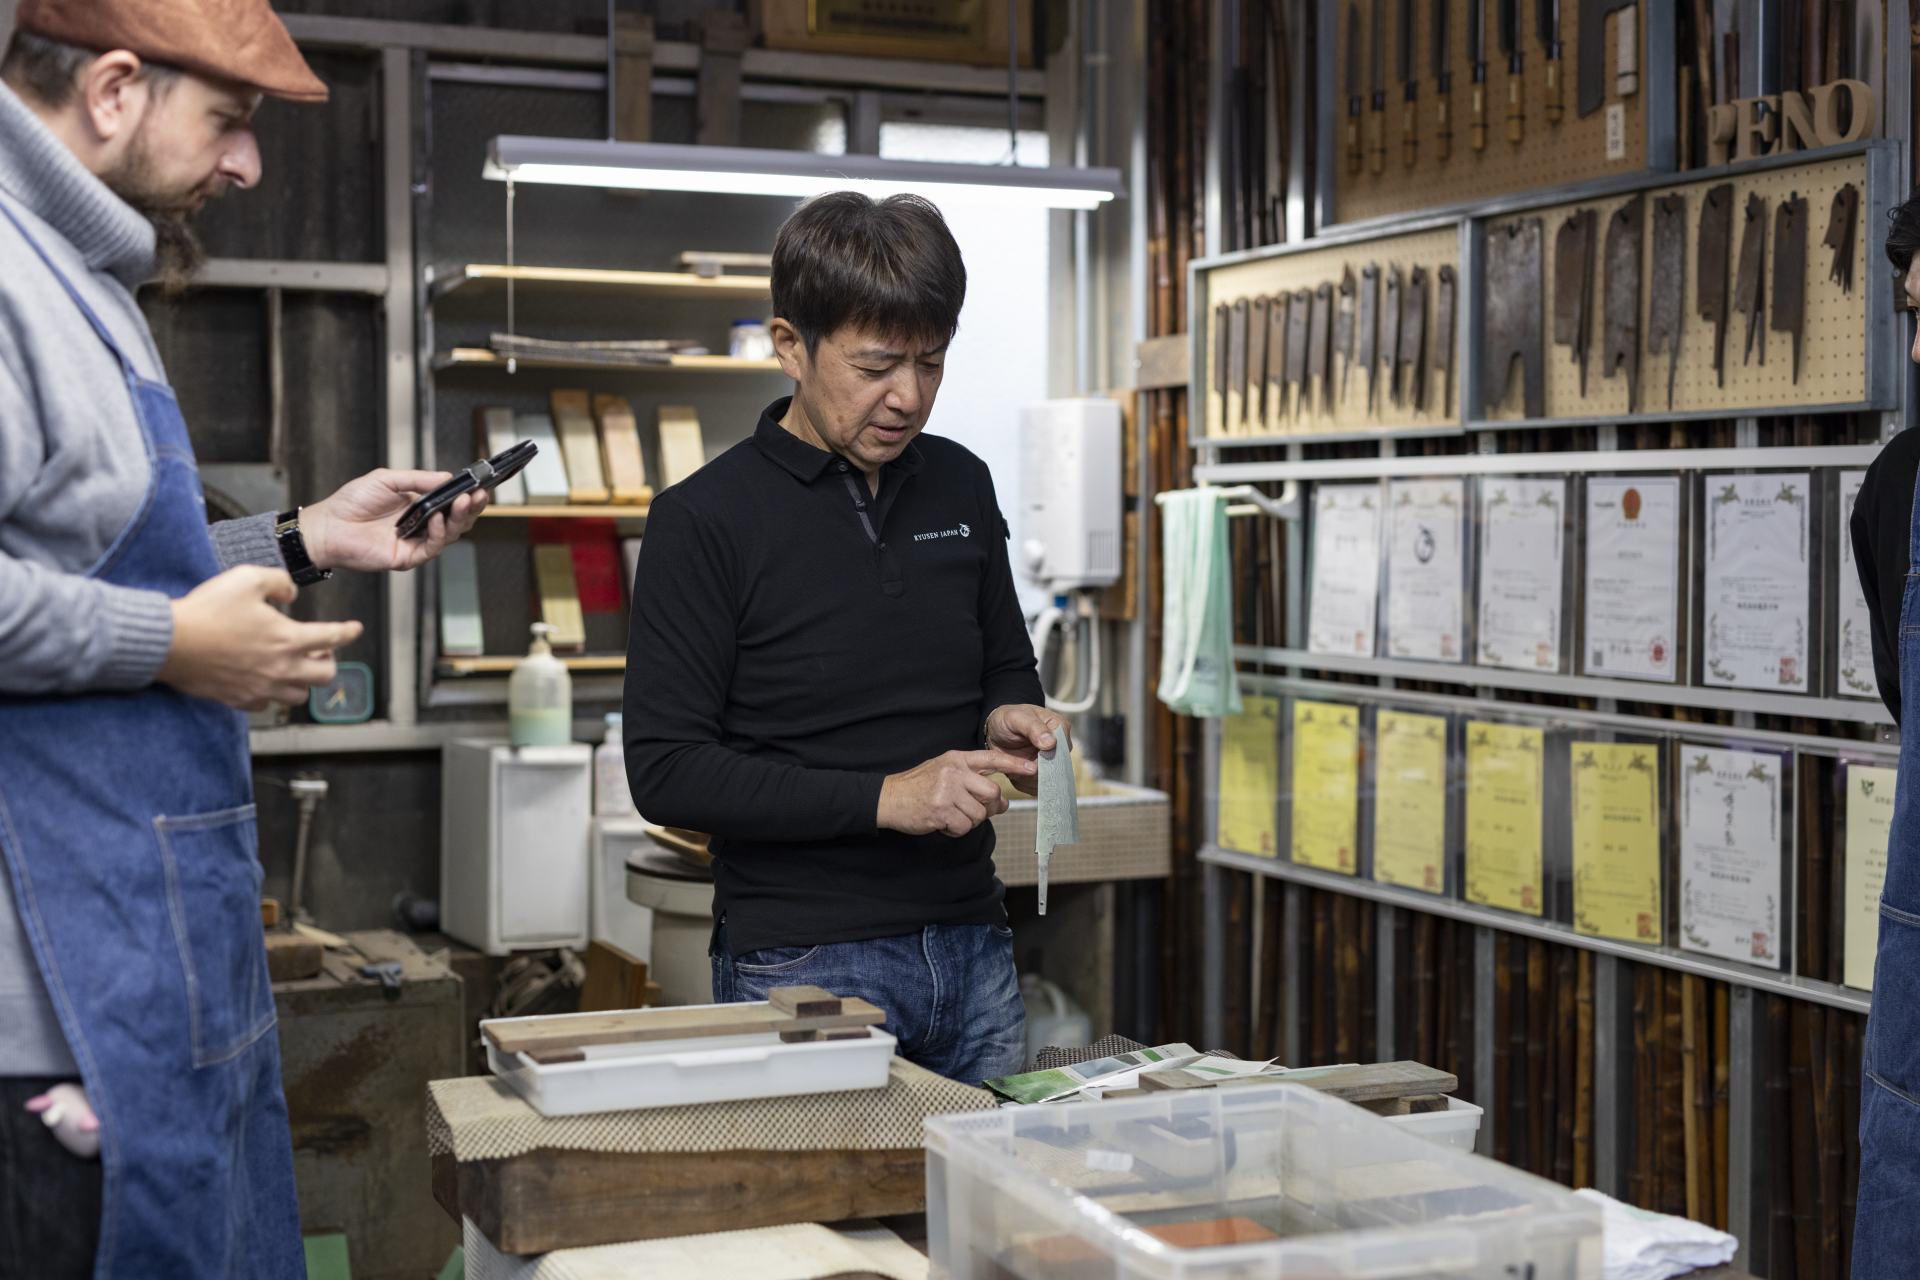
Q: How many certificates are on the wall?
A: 13